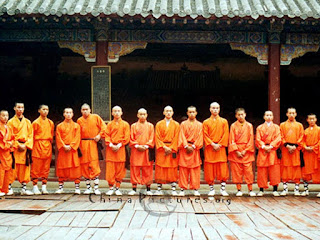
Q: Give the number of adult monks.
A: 14